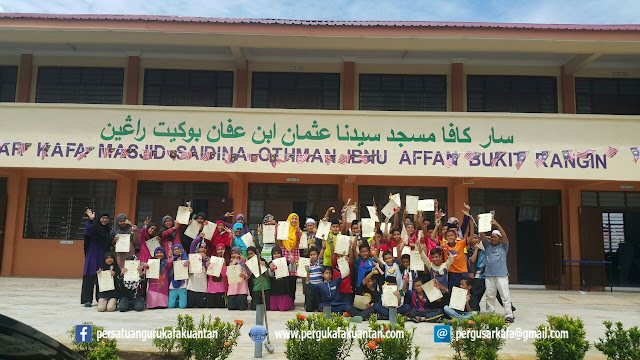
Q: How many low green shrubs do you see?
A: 7